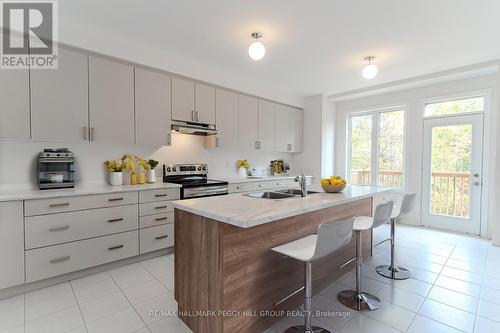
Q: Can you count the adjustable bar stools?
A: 3